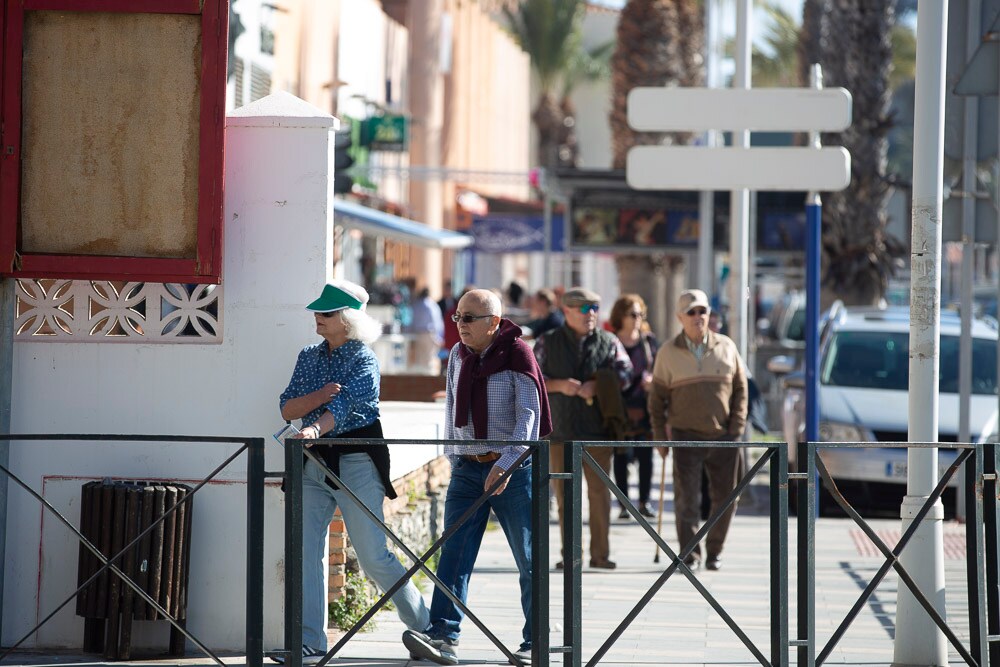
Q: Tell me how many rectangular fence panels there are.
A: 4